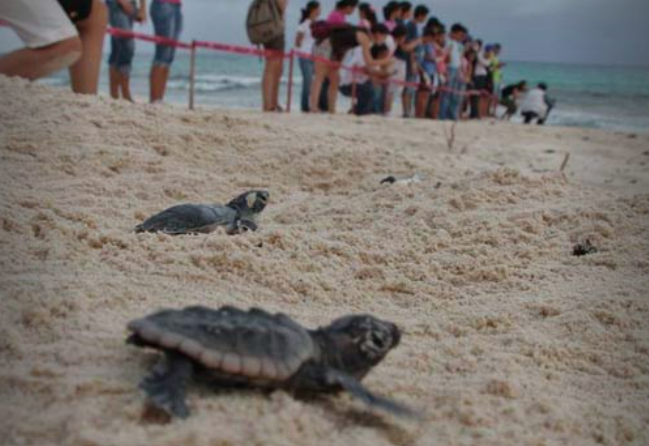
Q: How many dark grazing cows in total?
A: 0